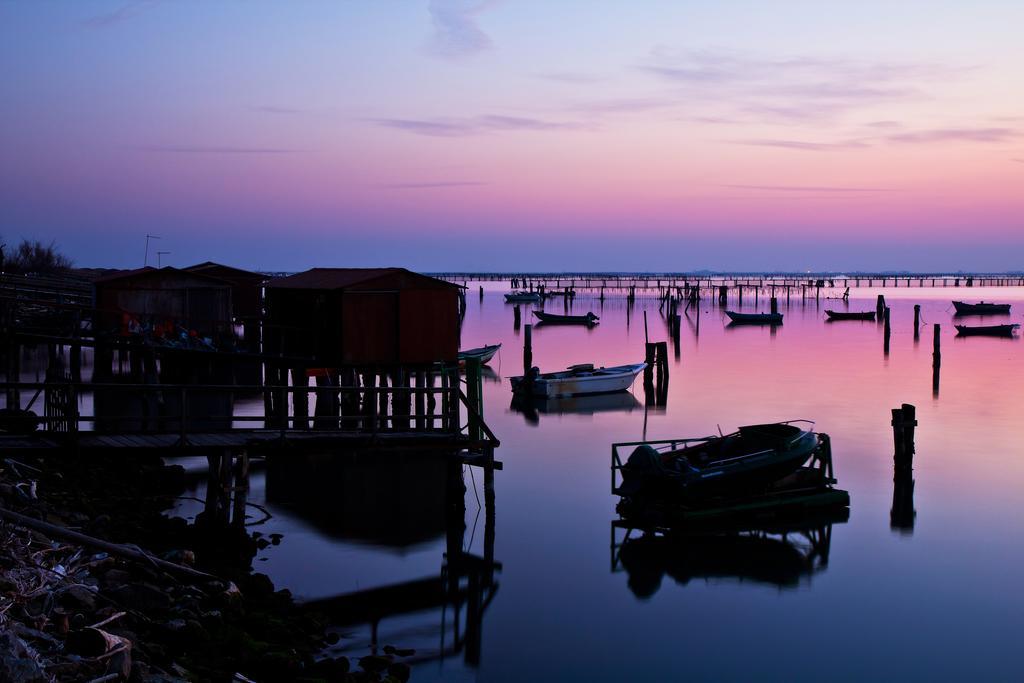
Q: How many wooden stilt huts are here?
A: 3